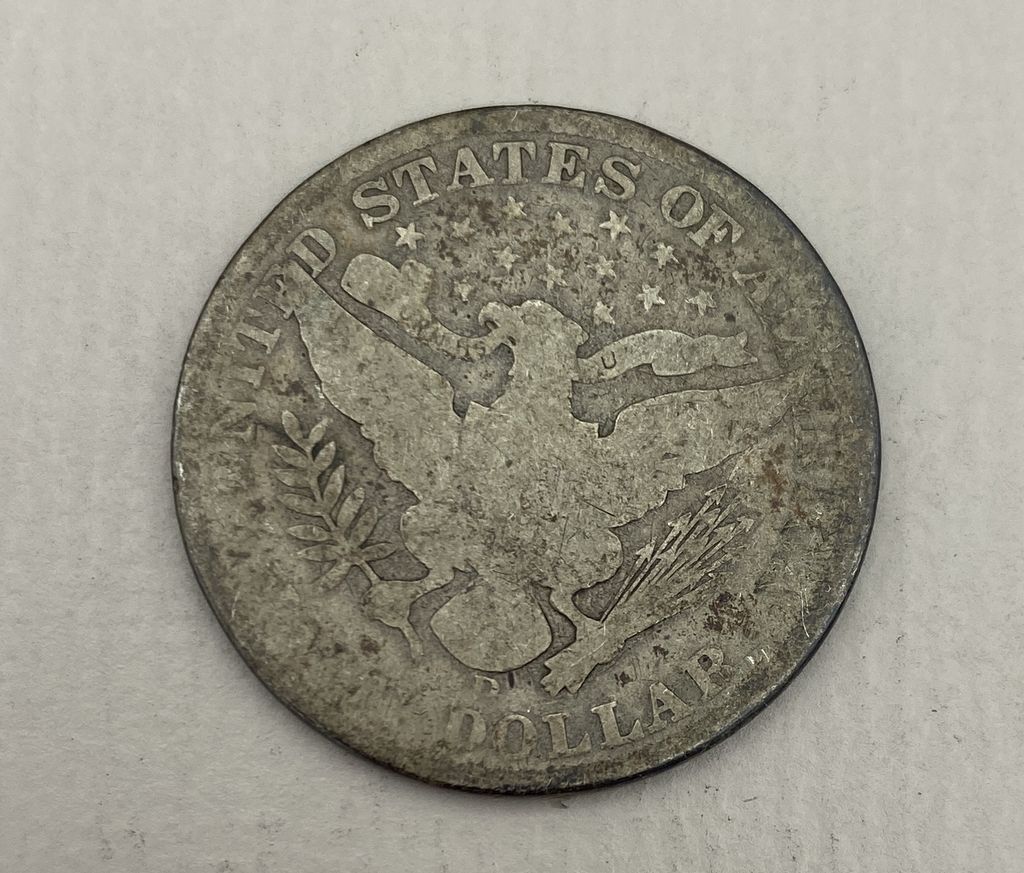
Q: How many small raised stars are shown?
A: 13